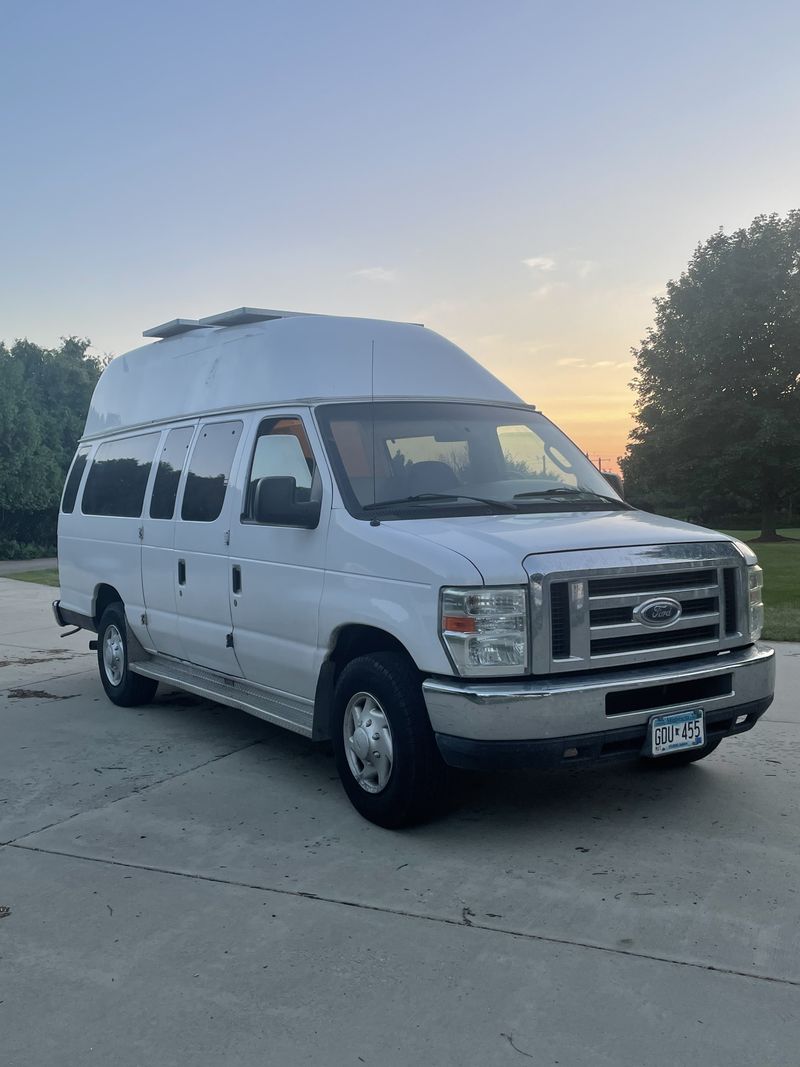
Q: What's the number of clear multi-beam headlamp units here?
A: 2